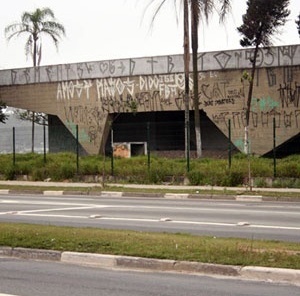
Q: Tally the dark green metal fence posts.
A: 8